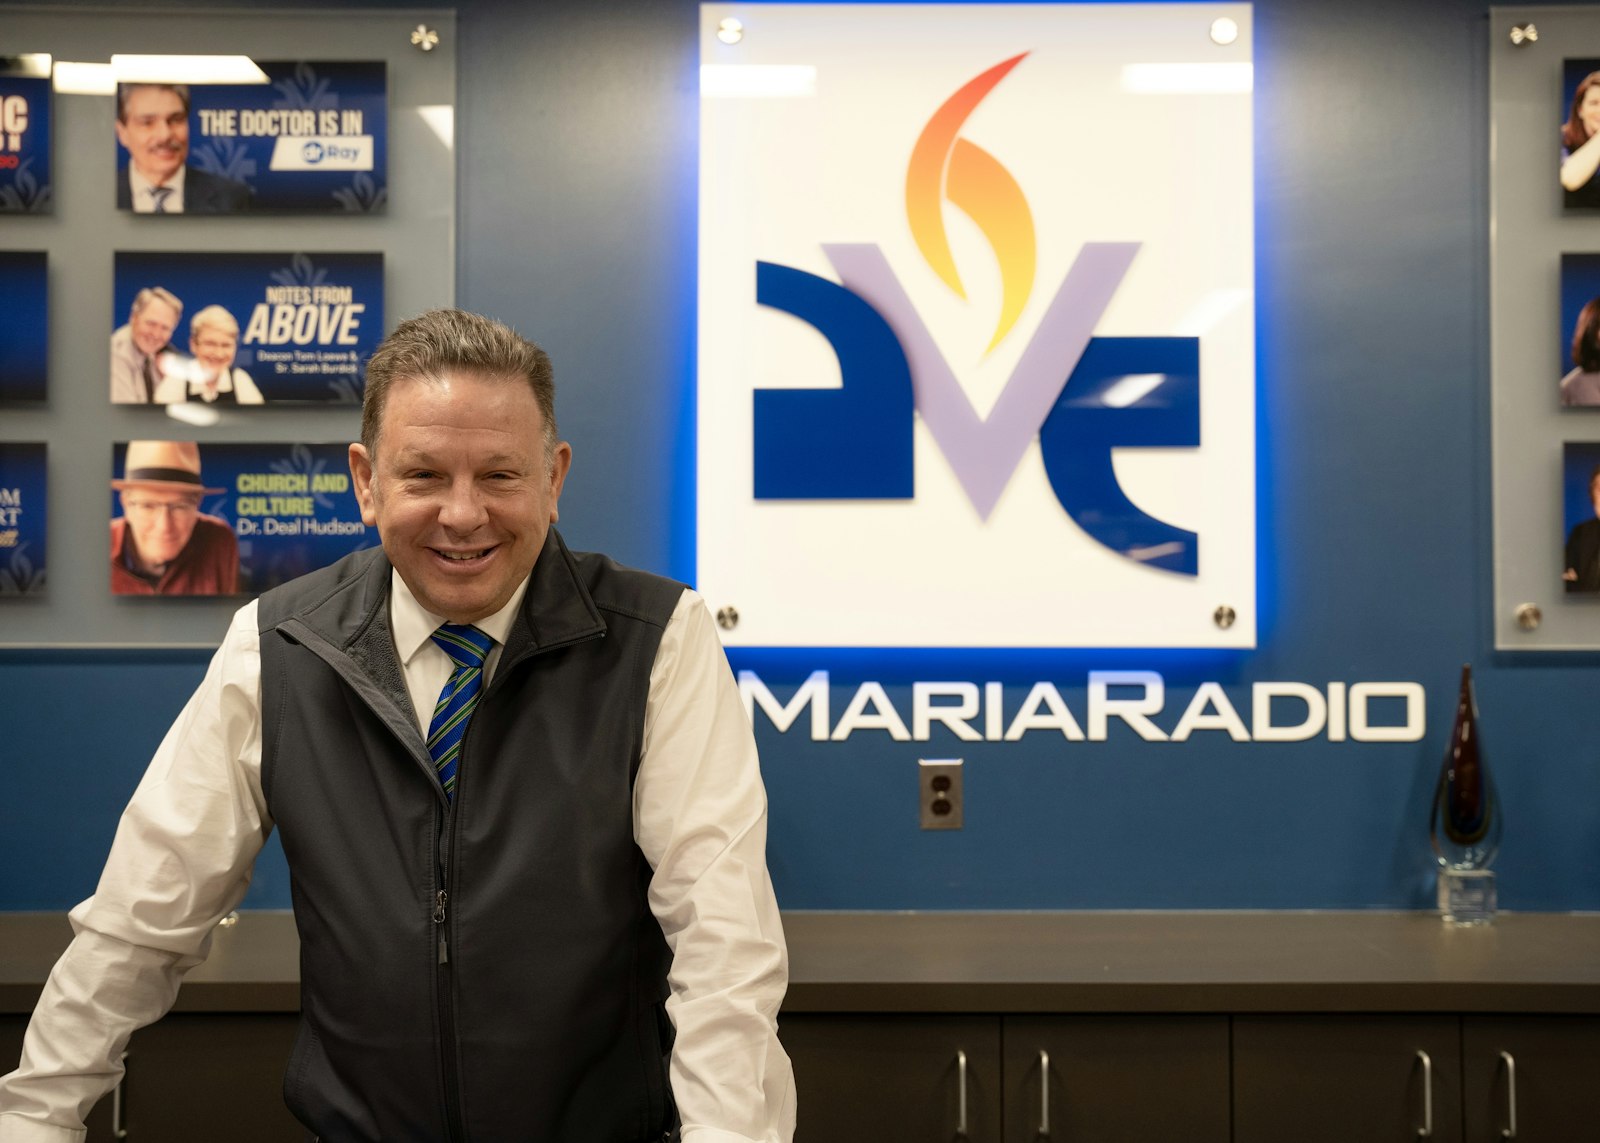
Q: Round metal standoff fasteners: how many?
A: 7